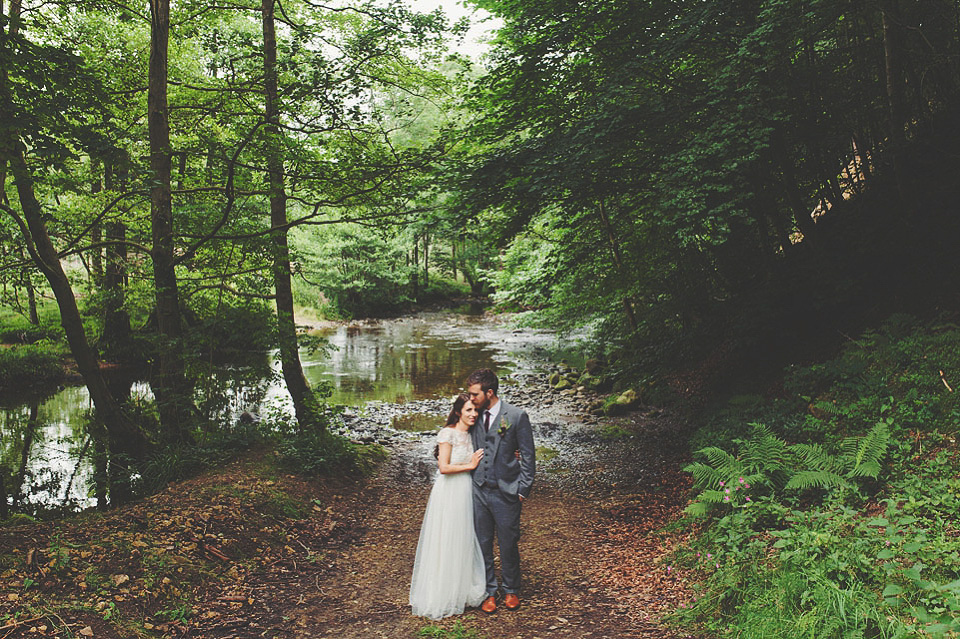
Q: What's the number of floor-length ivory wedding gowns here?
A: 1